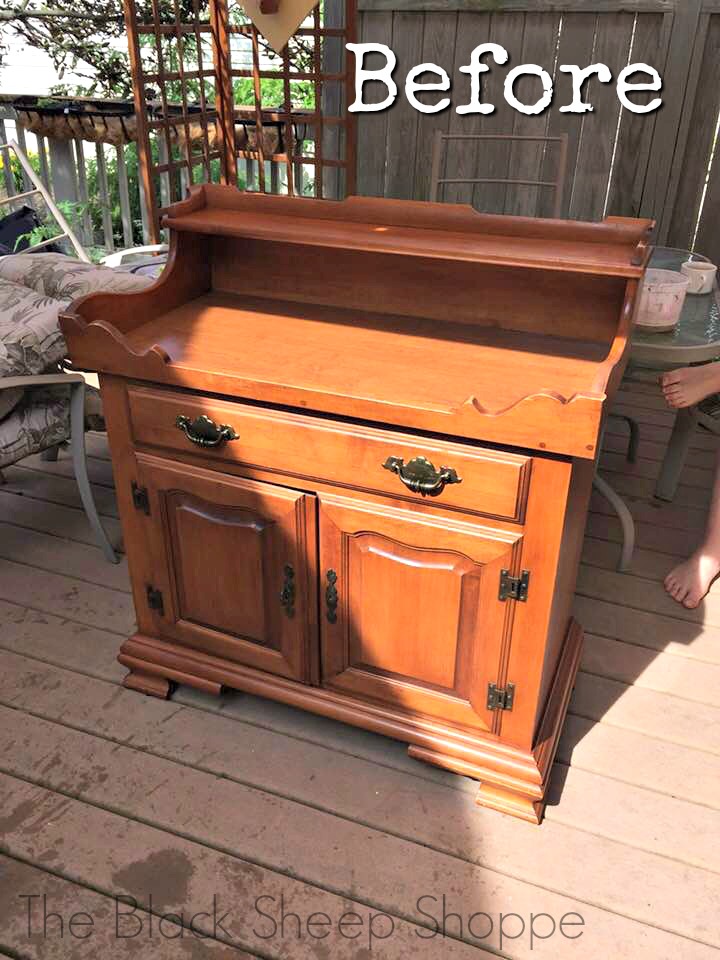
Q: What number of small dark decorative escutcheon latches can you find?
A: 2